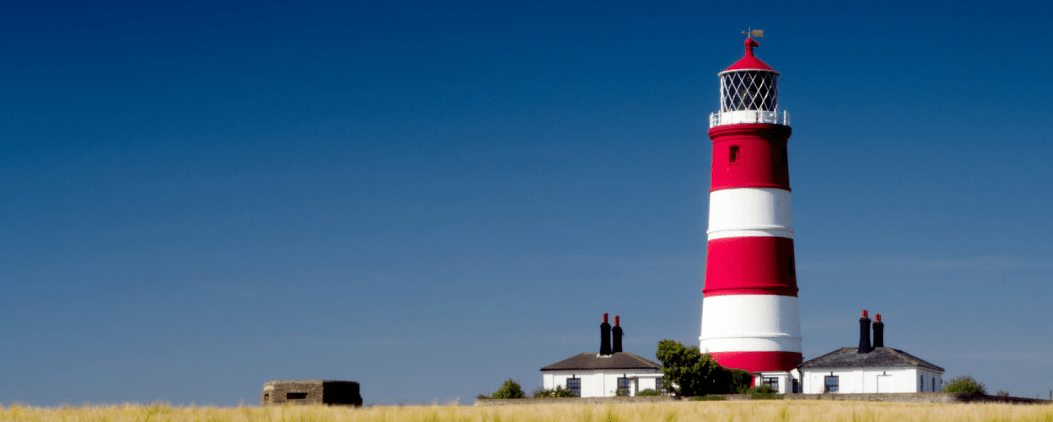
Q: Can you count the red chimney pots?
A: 4